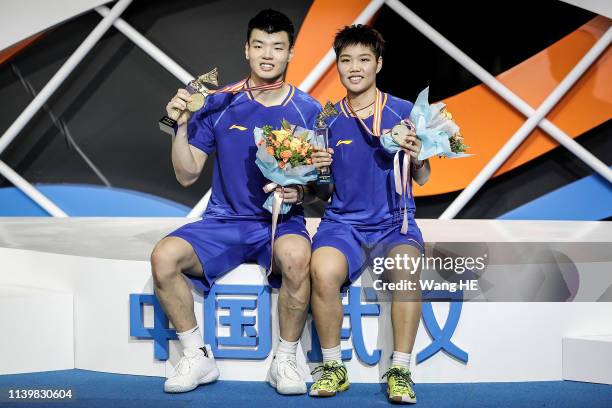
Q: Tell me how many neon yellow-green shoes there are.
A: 2